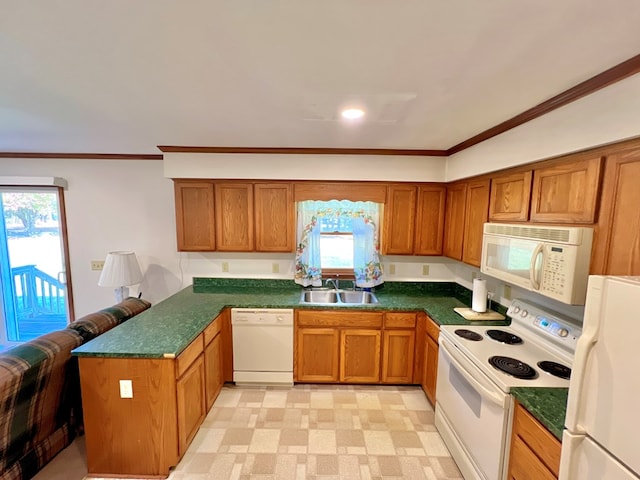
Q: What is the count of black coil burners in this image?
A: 4